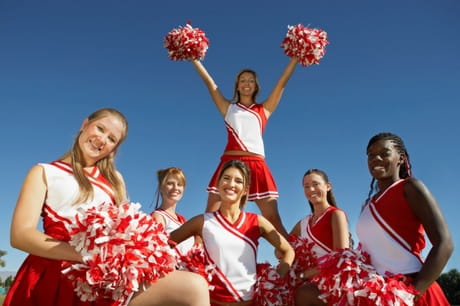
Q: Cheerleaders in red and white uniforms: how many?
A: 6